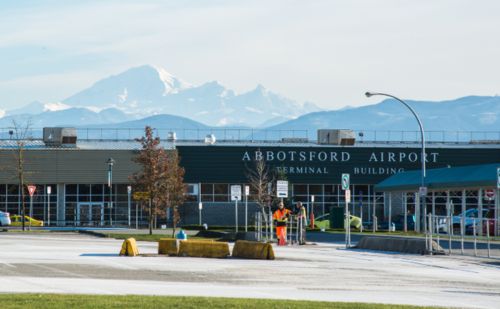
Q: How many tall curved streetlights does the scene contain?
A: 1